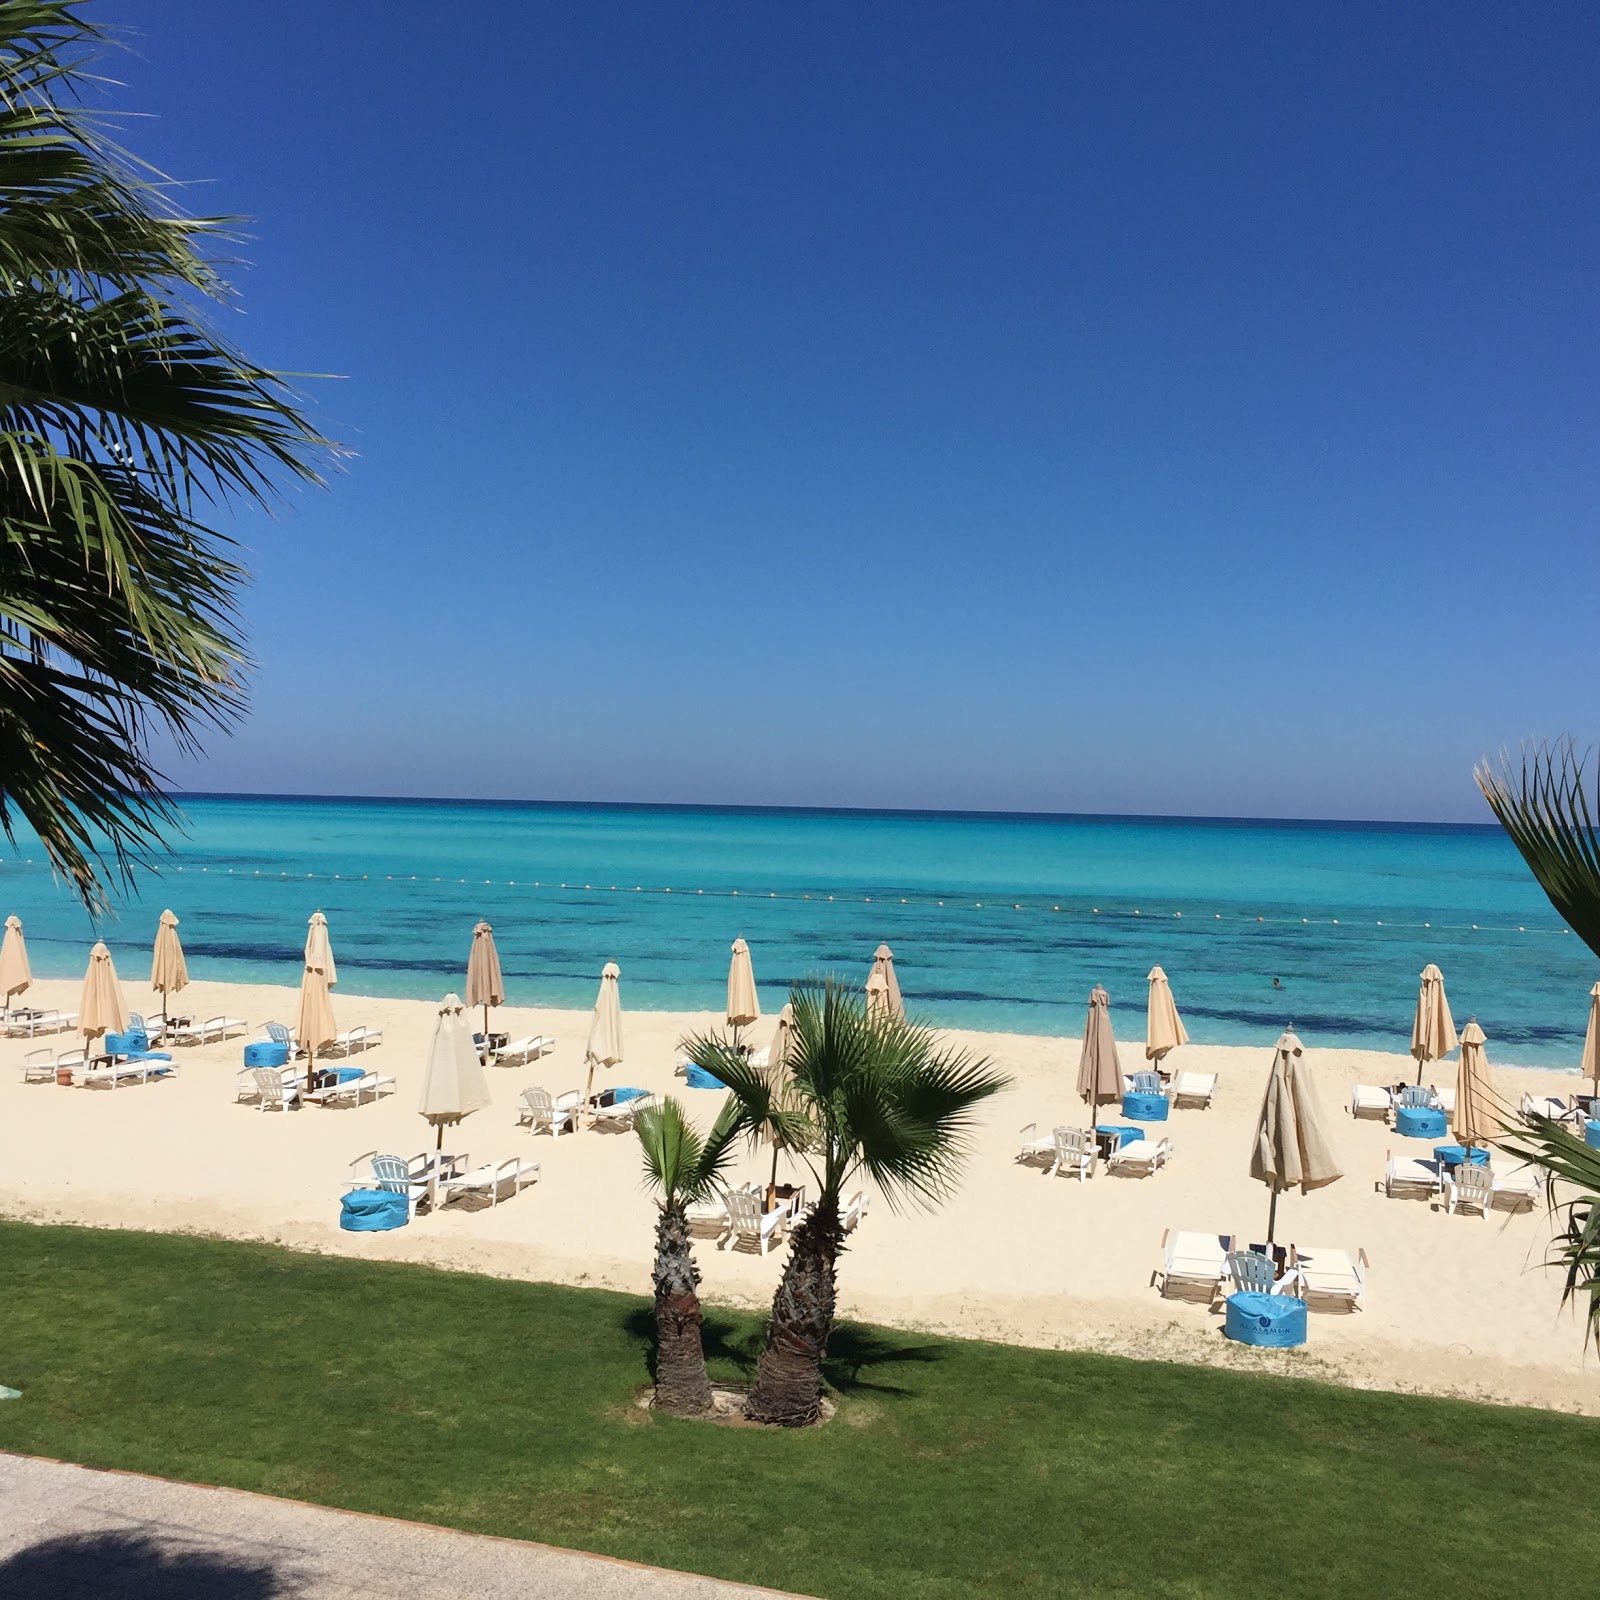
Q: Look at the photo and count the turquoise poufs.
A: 13